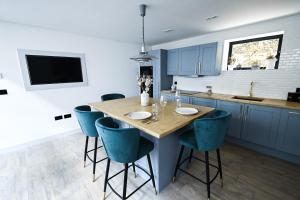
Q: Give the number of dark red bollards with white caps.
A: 0